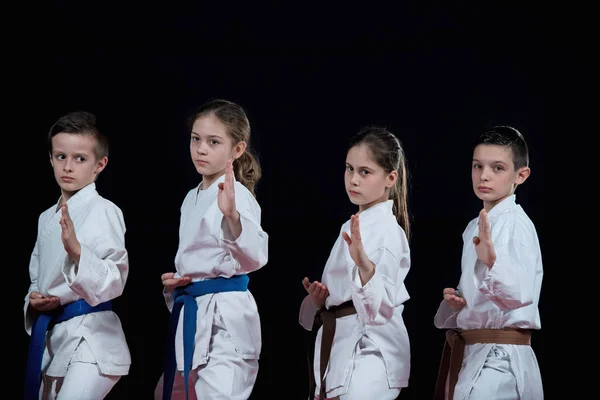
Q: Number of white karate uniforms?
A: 4